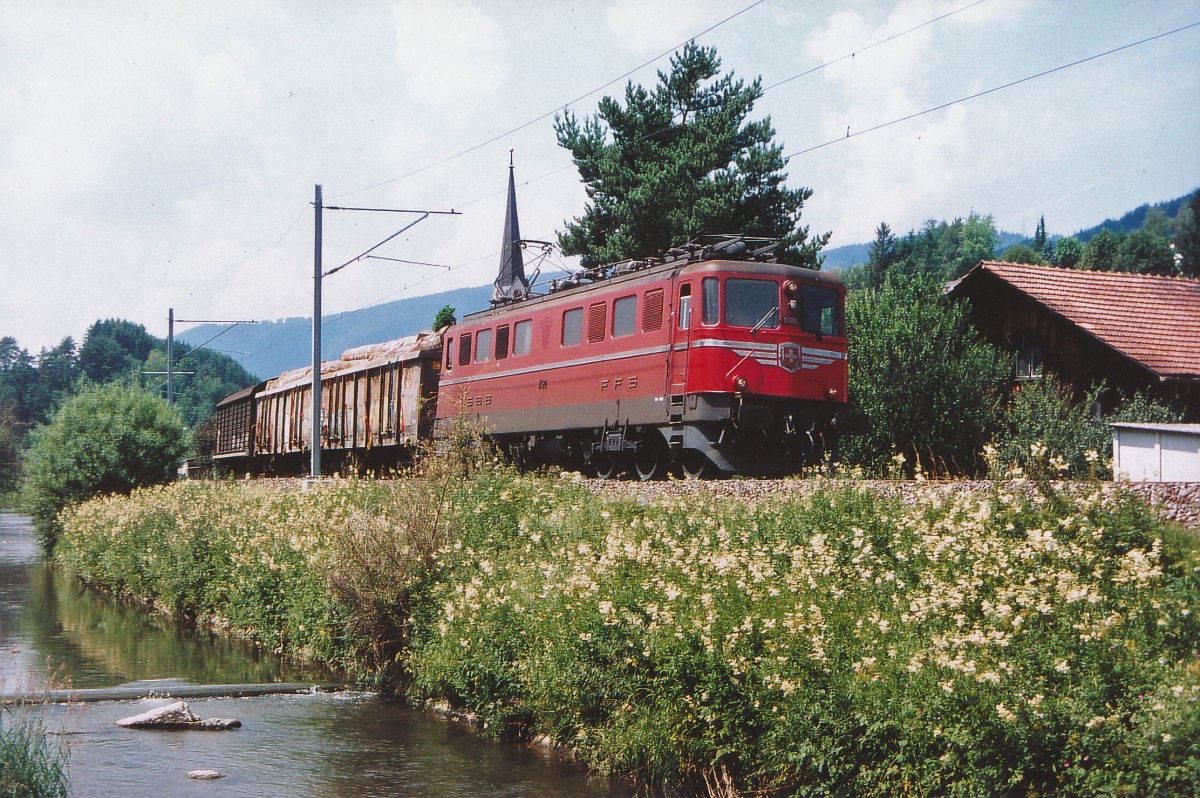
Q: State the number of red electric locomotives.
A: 1